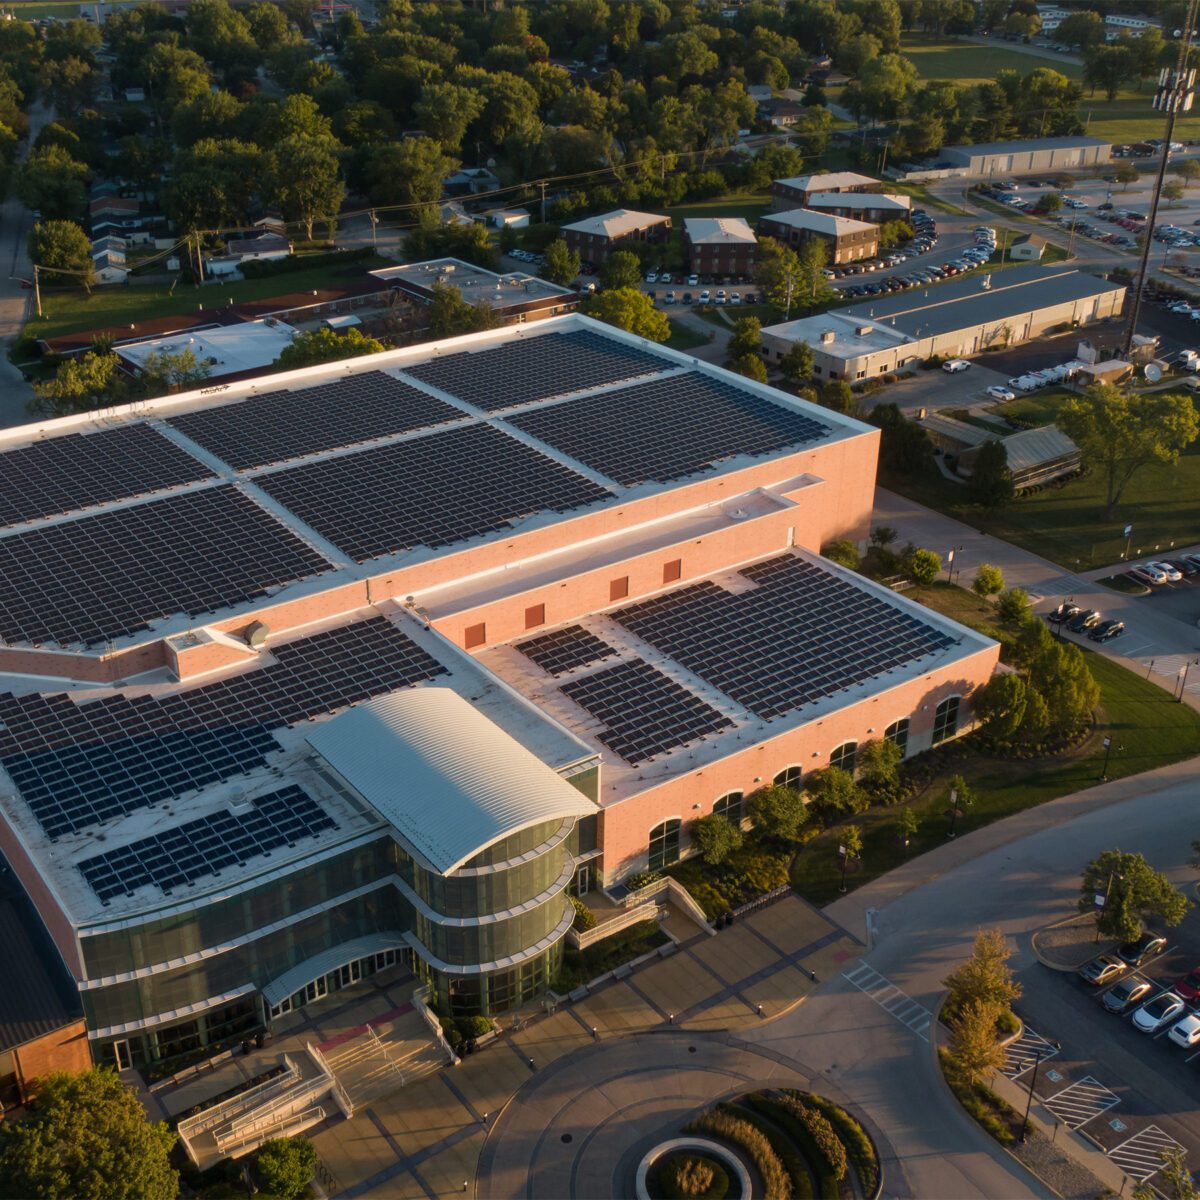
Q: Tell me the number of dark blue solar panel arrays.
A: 11